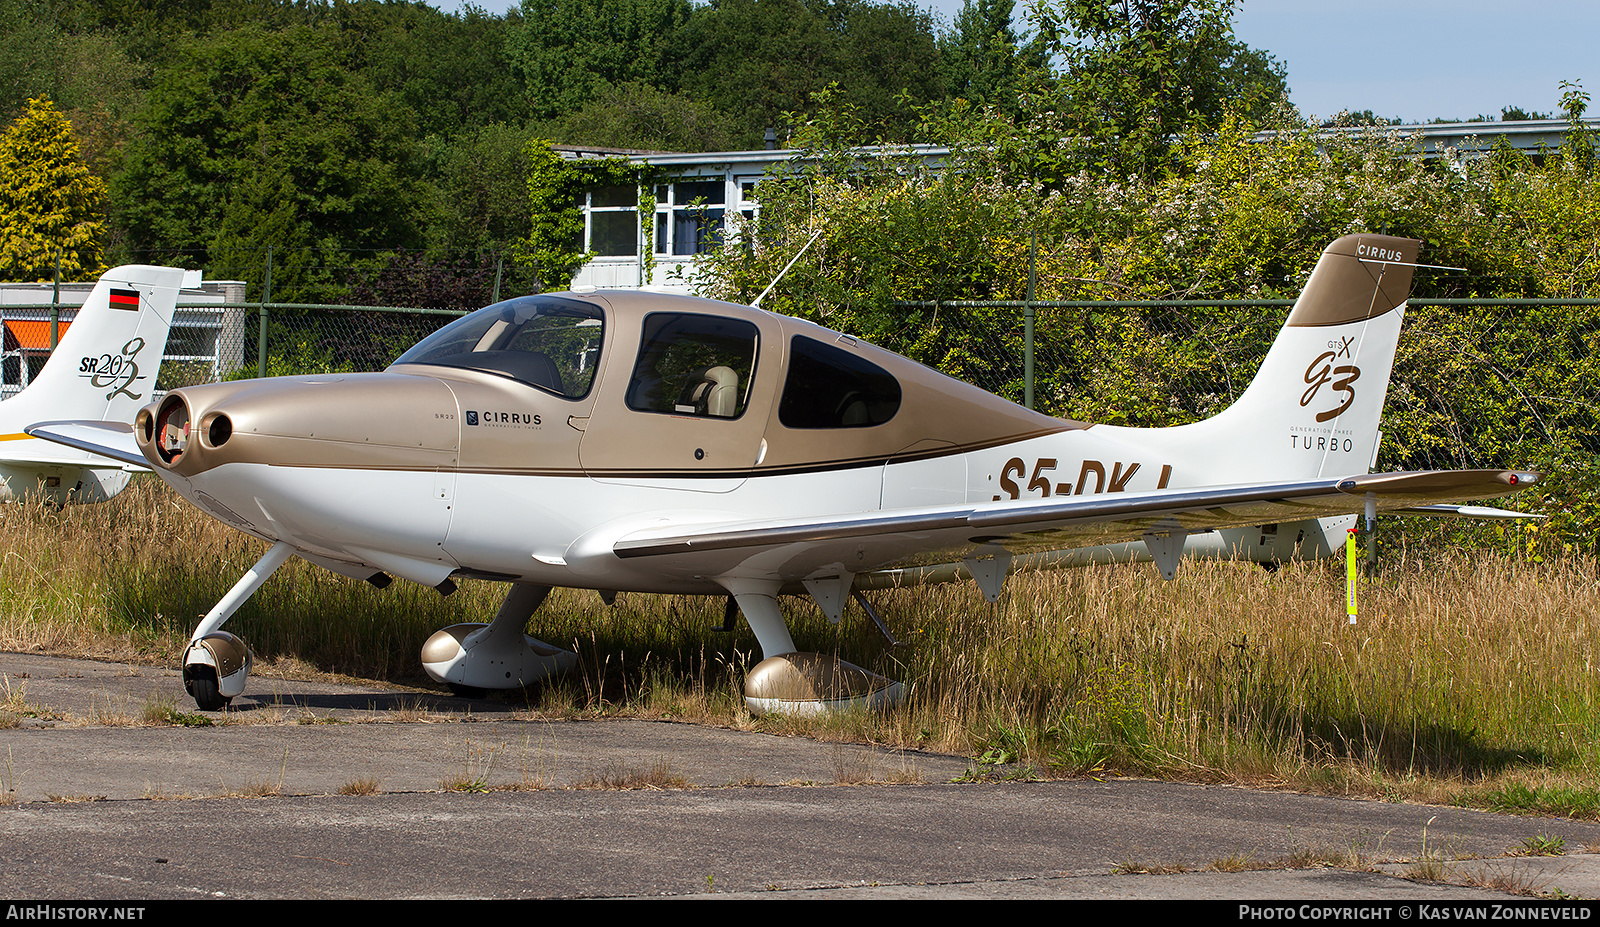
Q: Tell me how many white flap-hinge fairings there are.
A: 3